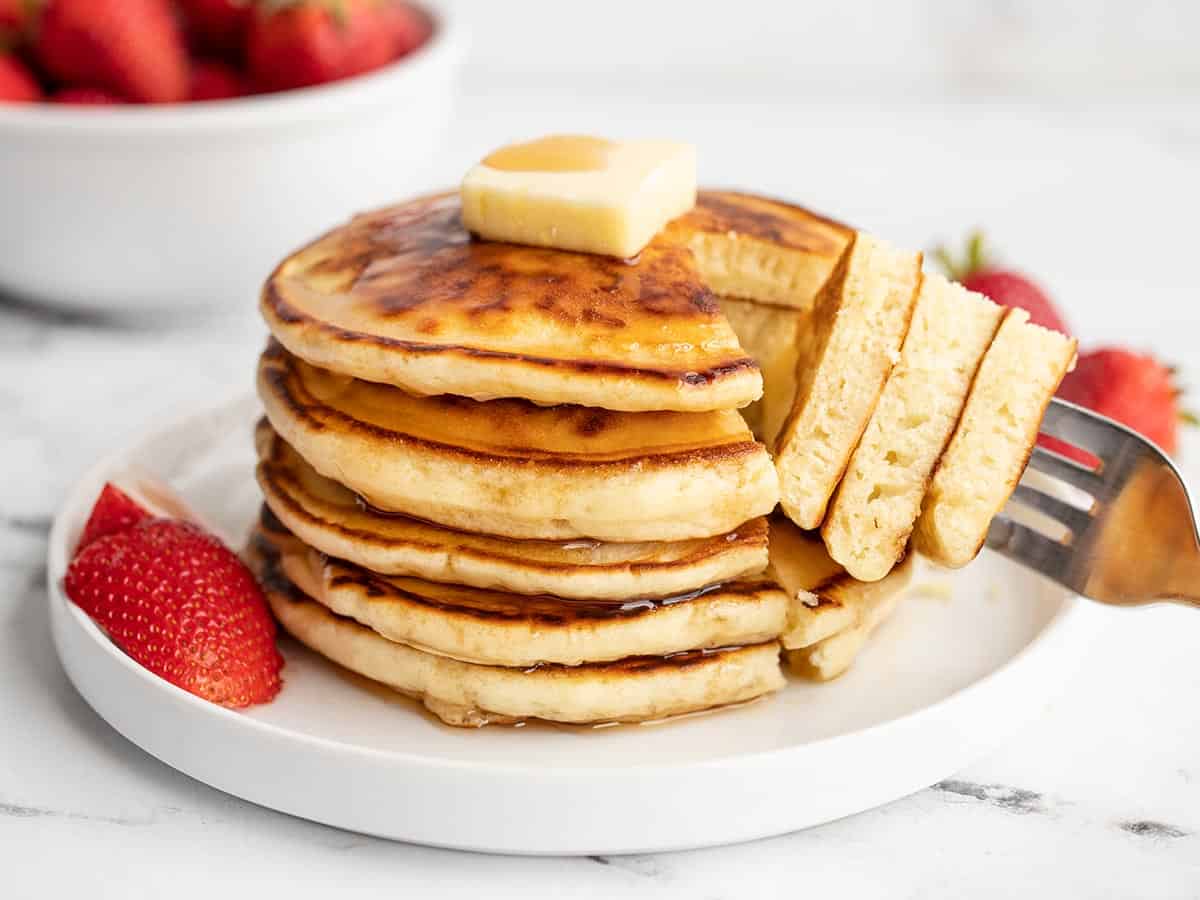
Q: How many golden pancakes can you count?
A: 5